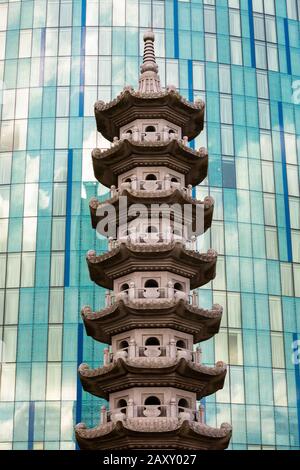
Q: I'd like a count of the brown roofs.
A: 7